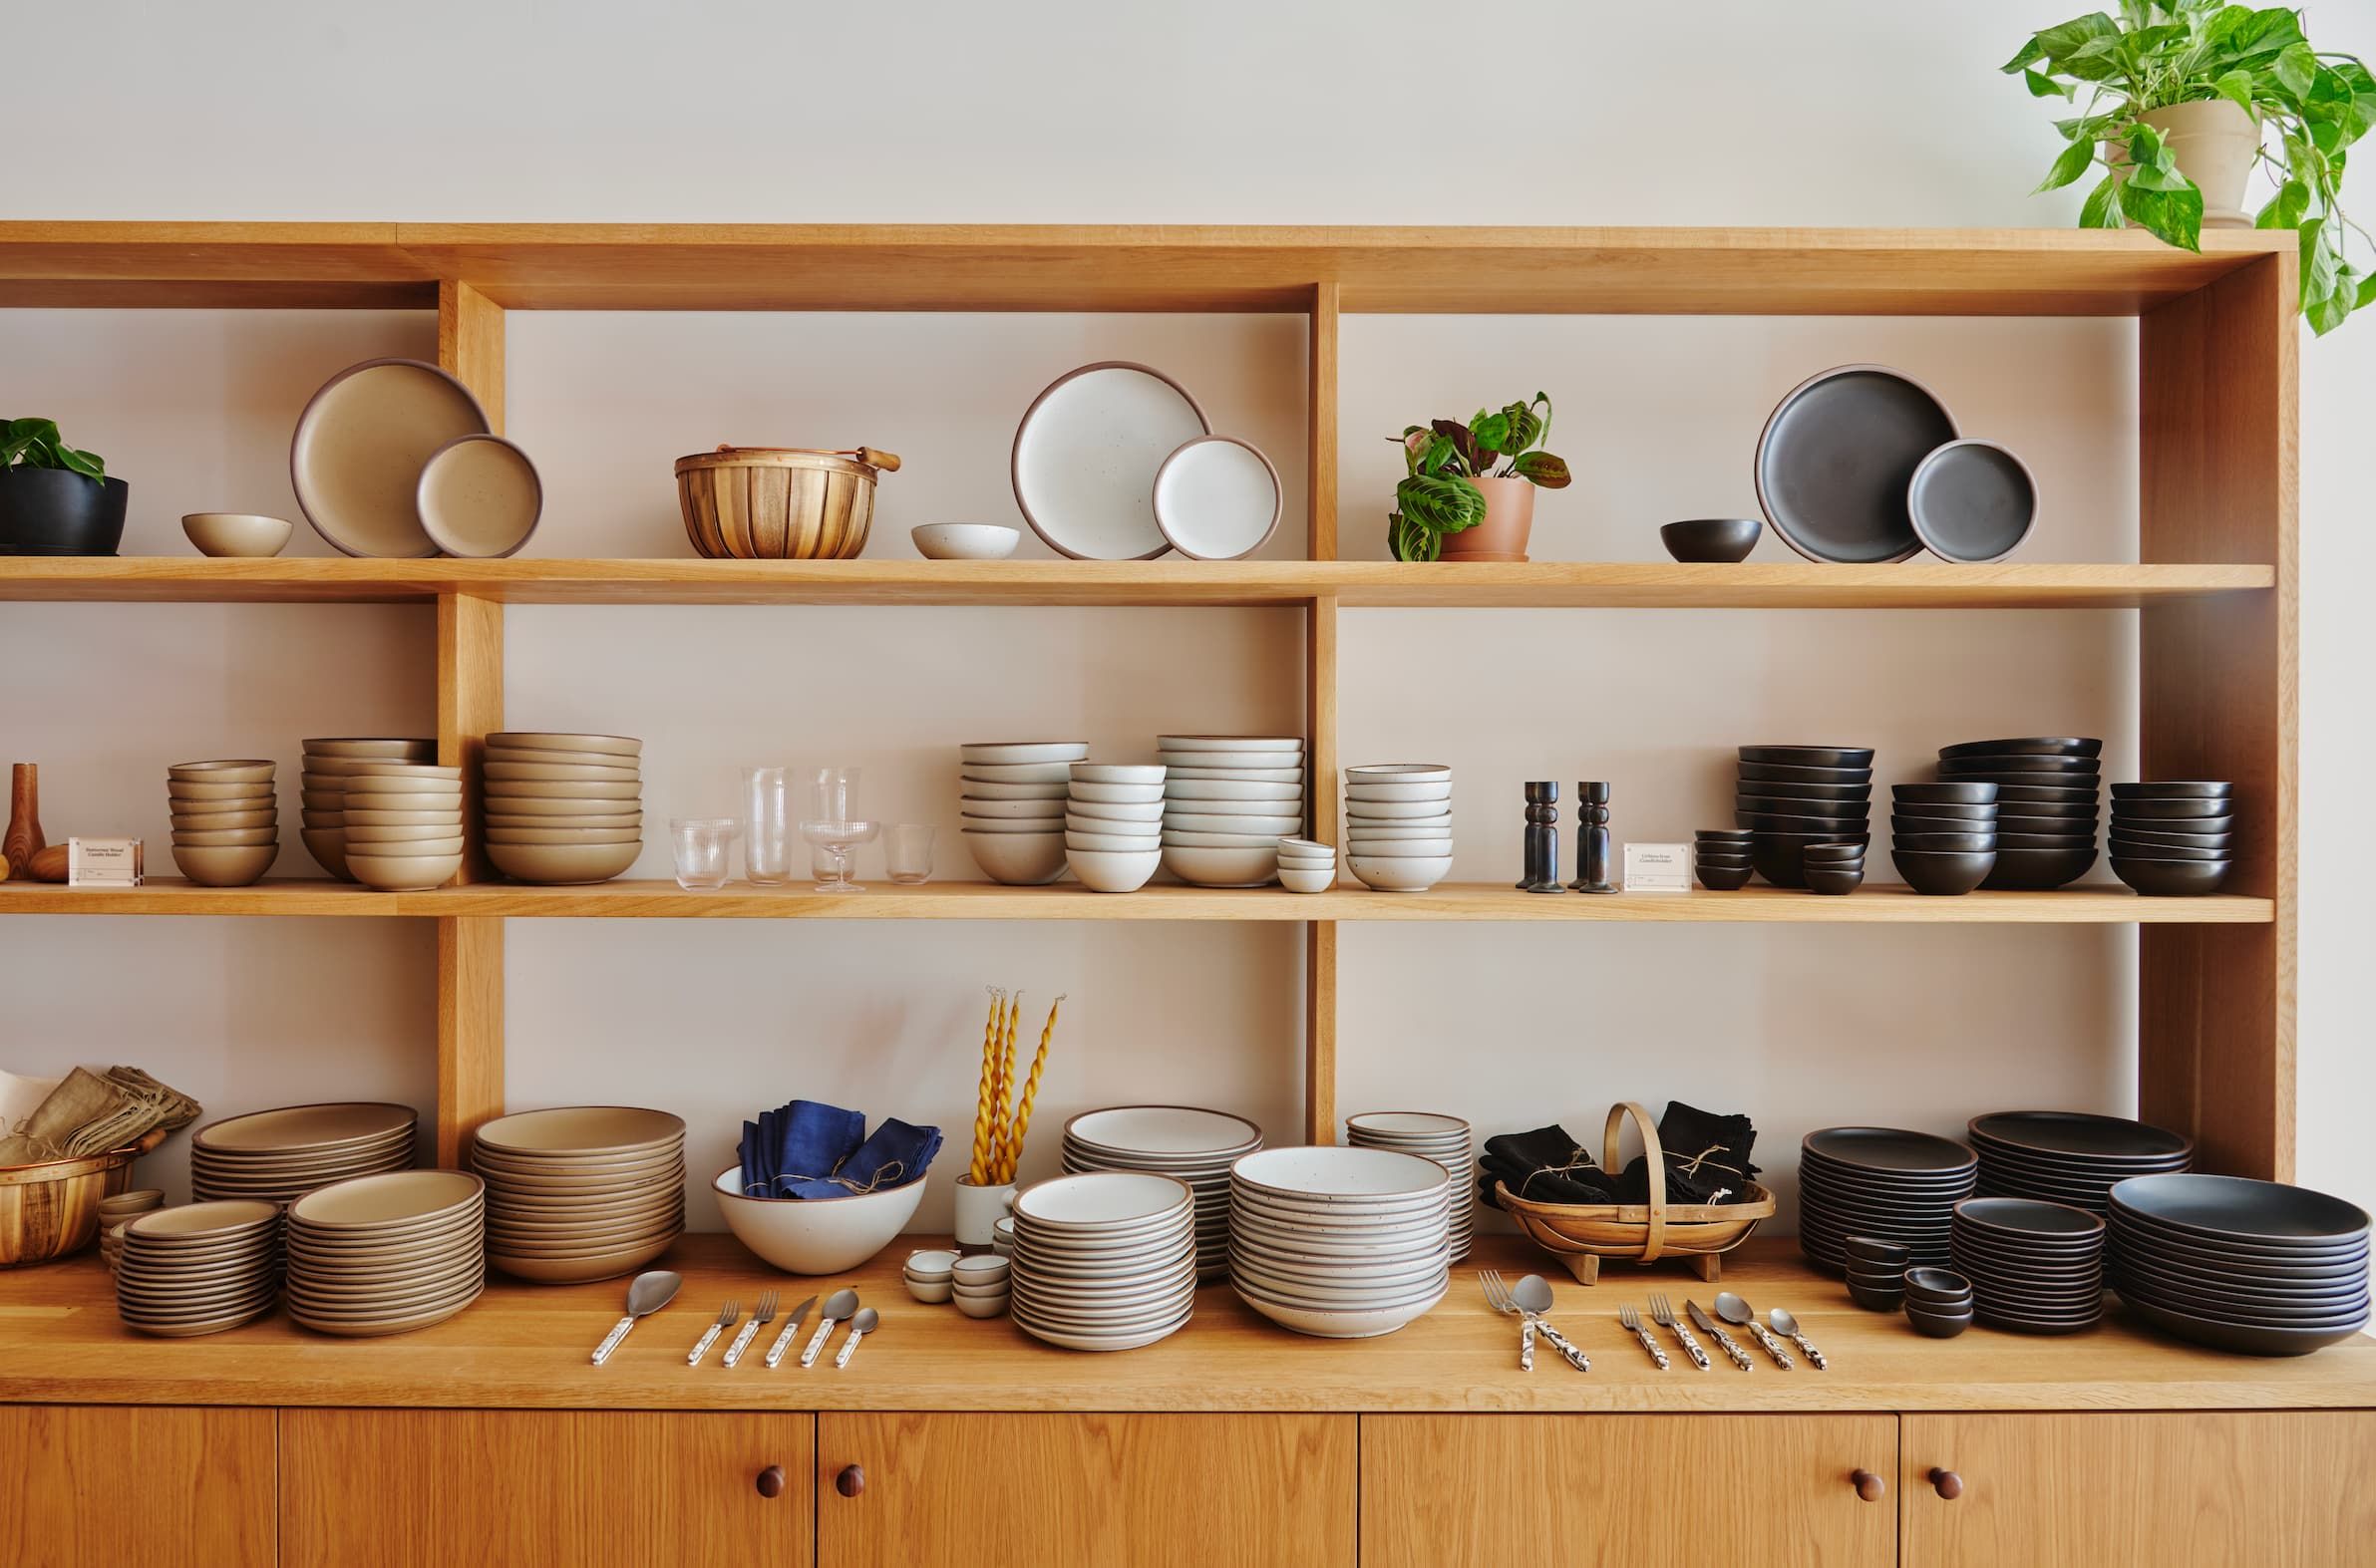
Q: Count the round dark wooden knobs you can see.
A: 4